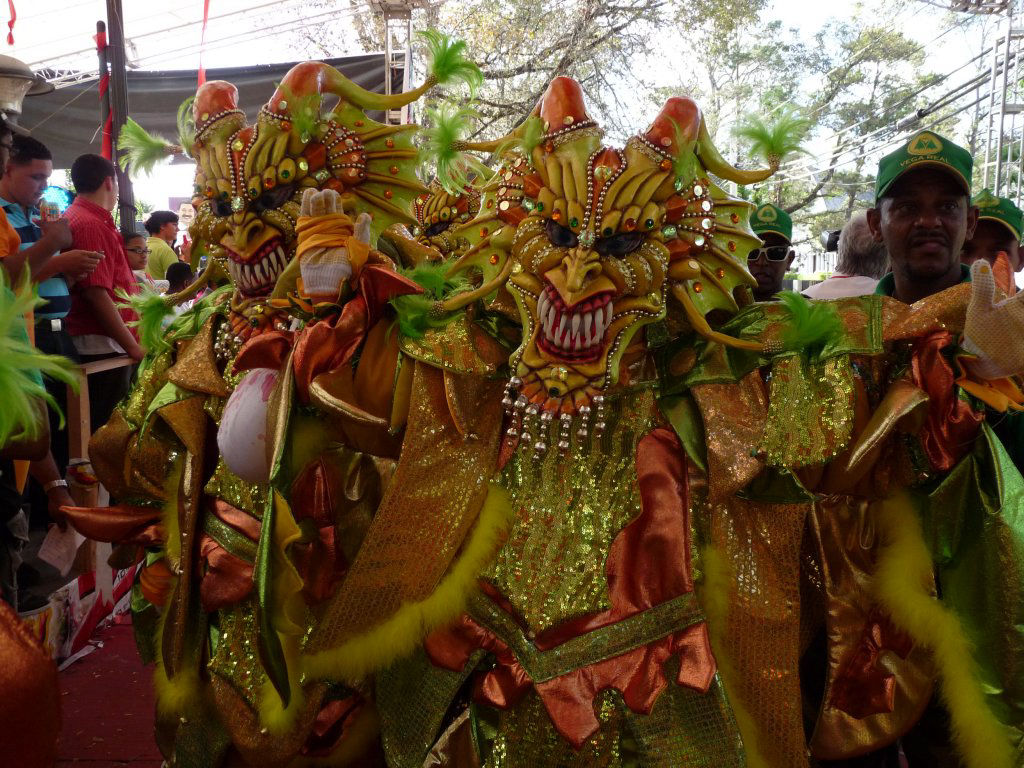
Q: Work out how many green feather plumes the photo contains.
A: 12